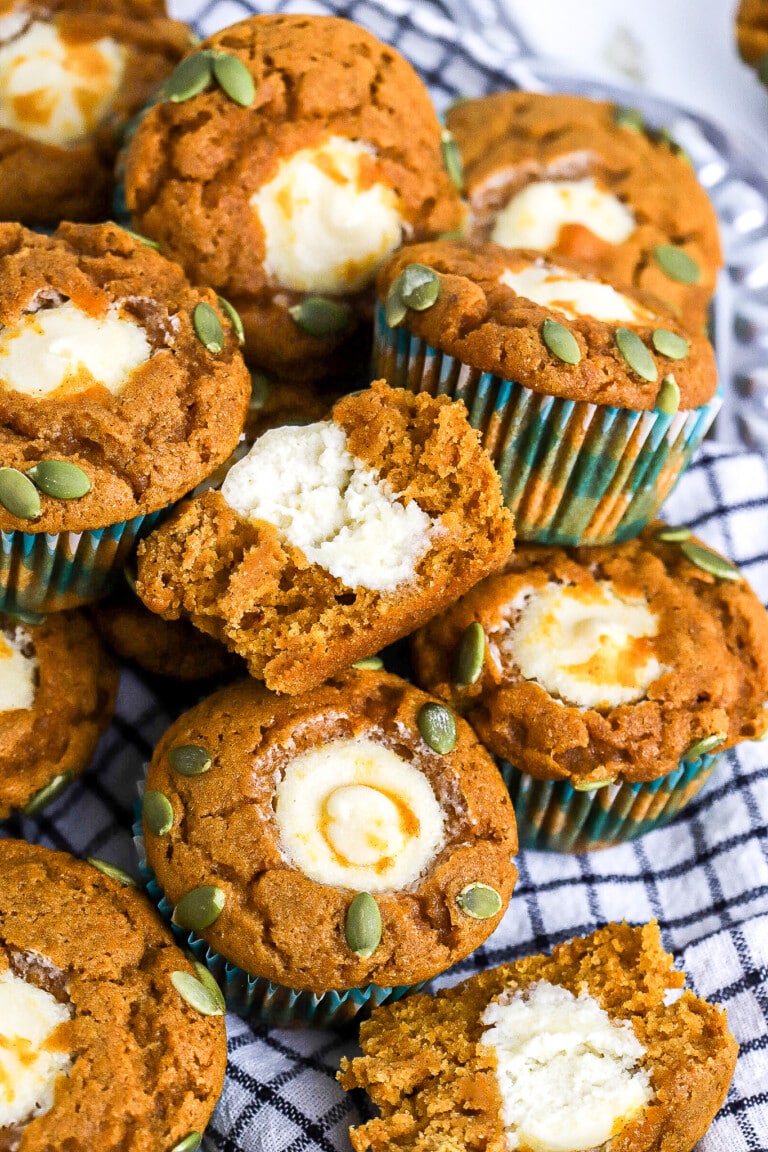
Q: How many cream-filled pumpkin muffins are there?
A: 11